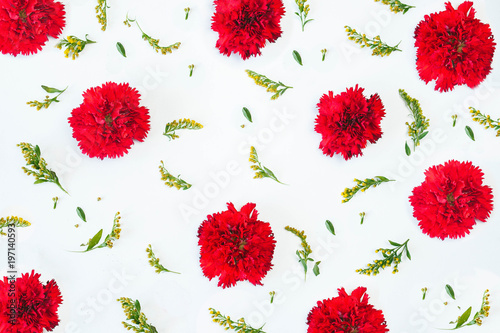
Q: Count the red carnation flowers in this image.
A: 9